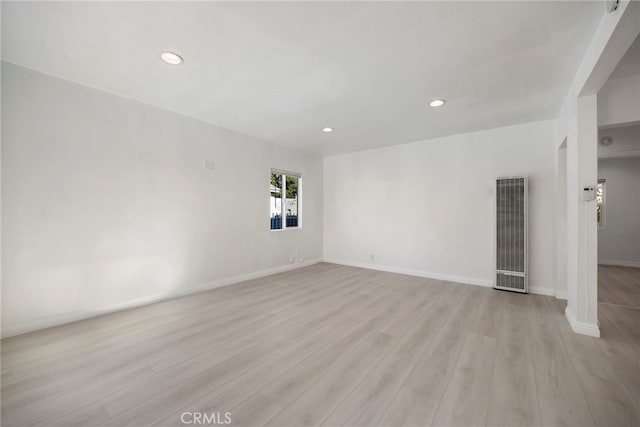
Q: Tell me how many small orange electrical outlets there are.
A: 0